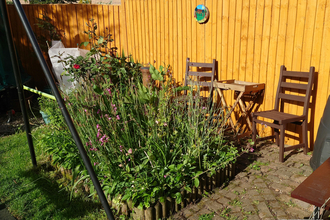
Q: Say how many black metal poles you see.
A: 2